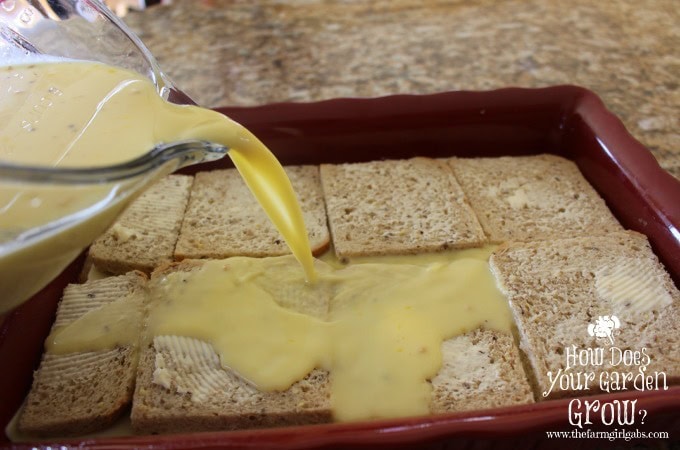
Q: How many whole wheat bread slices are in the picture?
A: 8